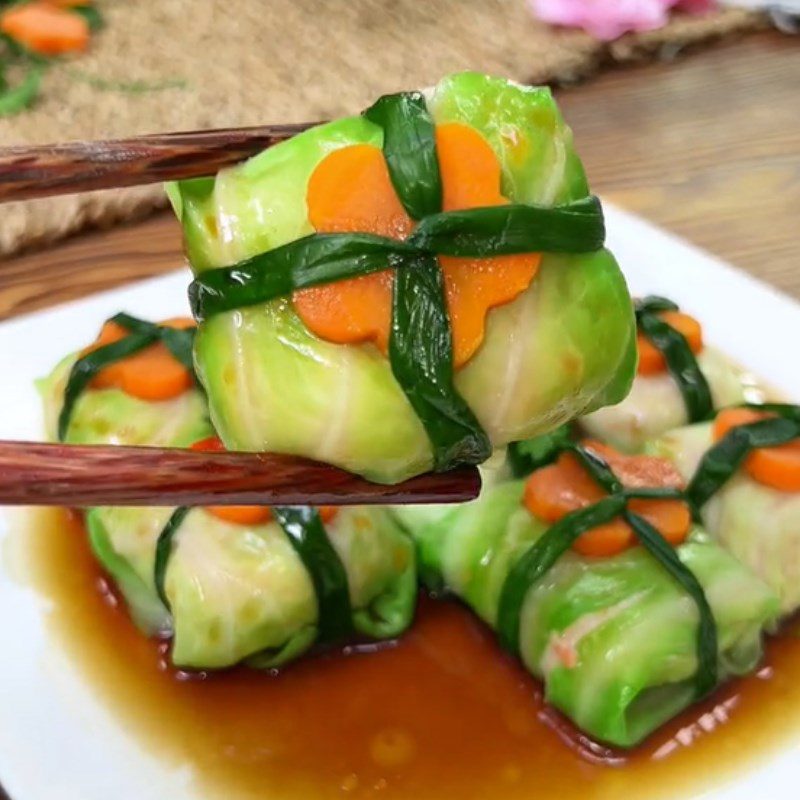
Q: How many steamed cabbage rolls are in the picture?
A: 6